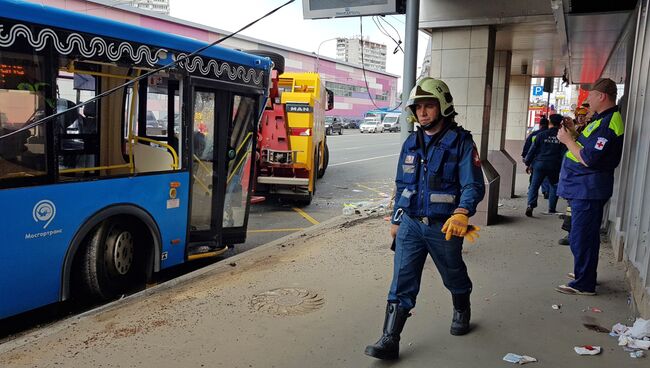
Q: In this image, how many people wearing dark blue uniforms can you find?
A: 4